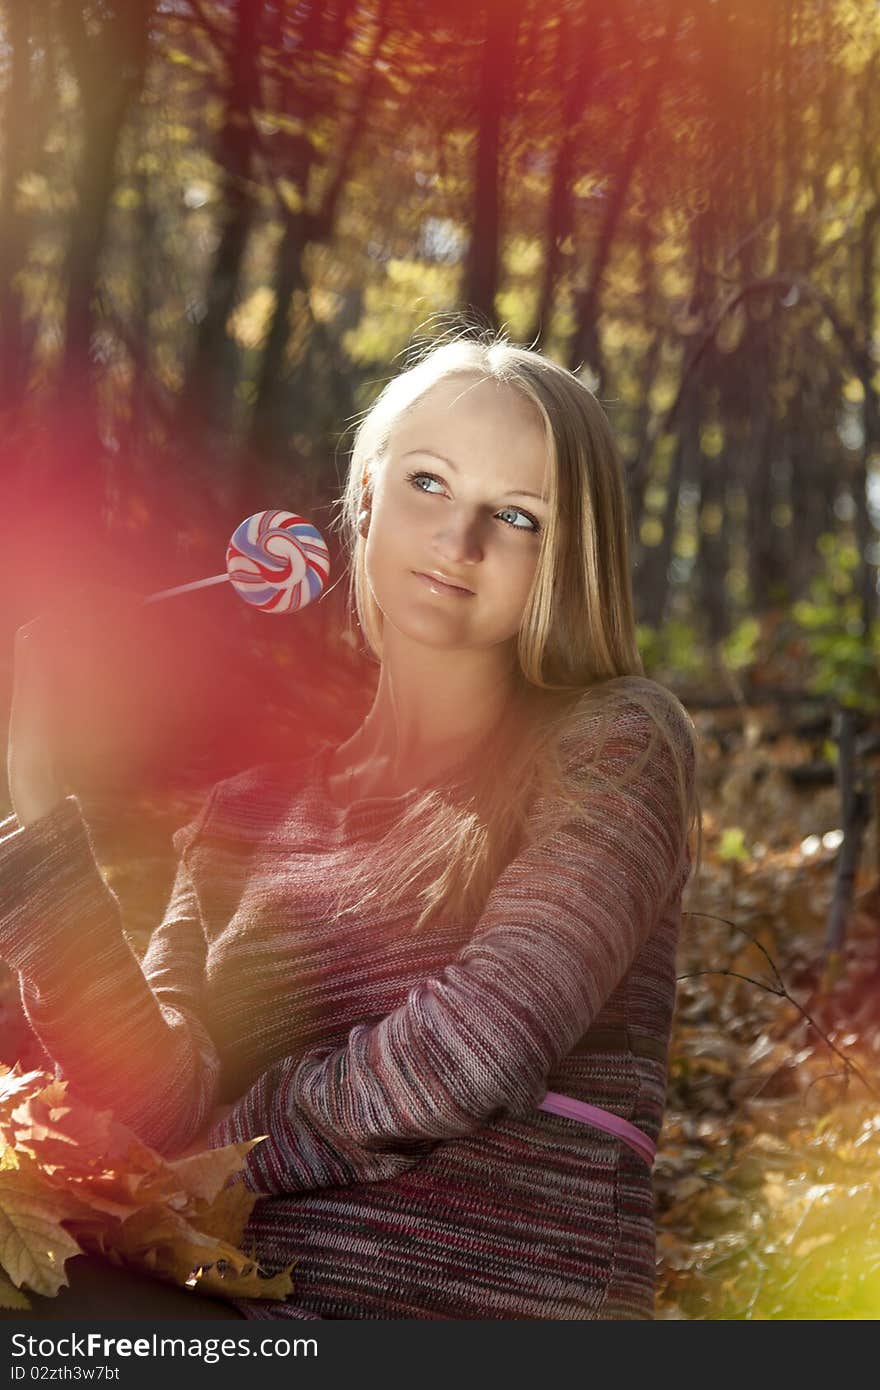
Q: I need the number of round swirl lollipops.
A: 1